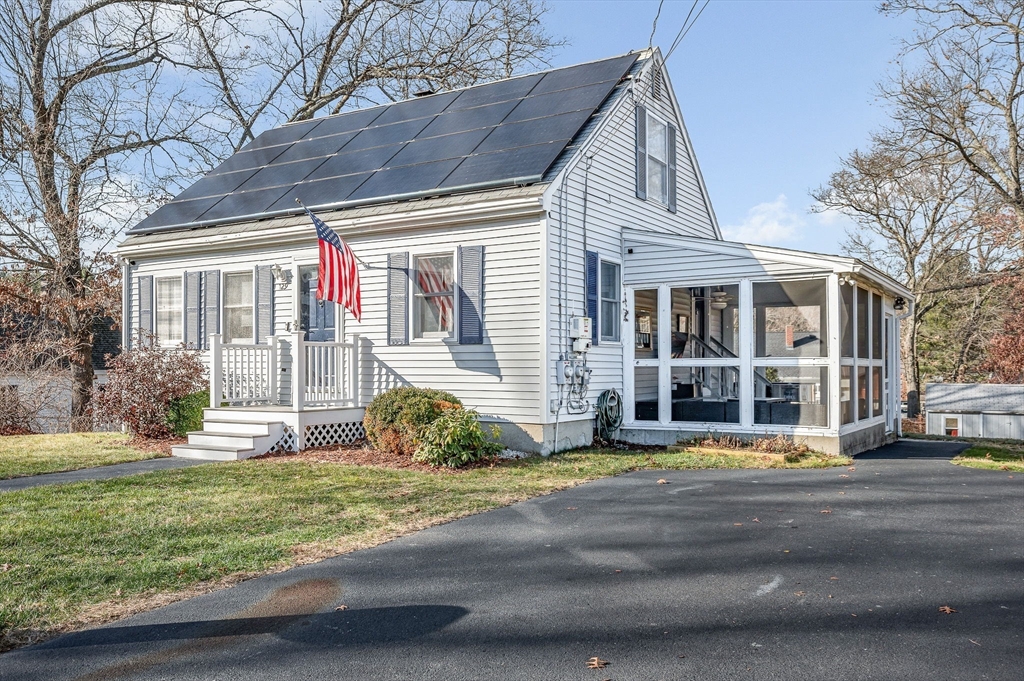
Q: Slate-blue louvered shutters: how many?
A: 9